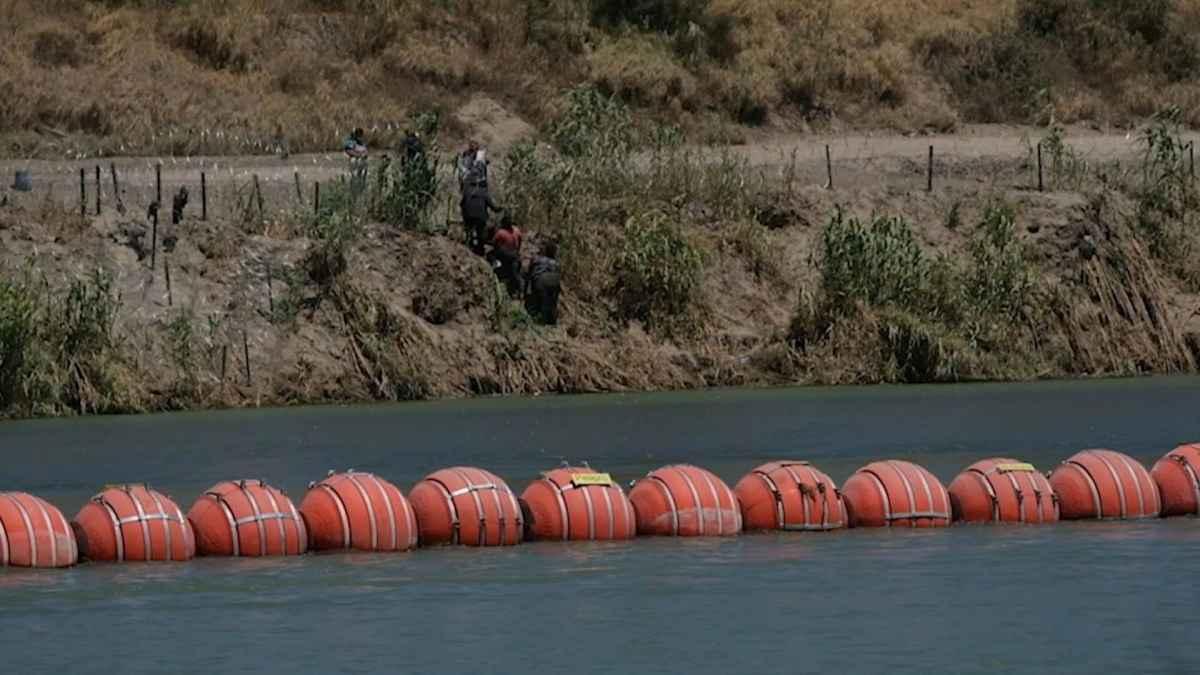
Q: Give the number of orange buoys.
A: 12